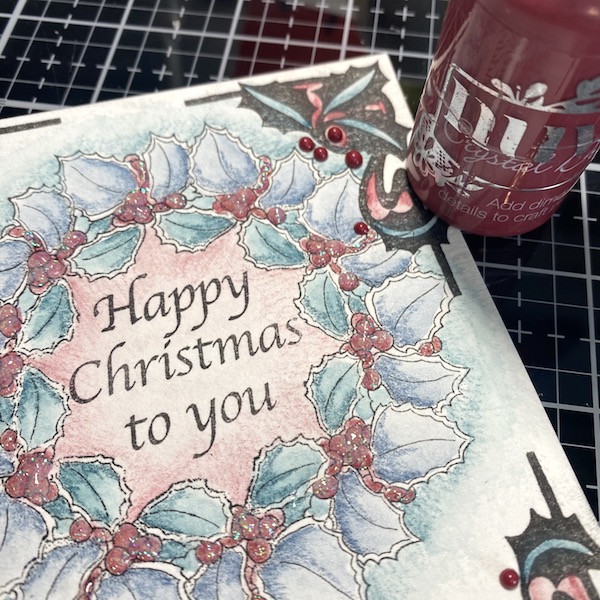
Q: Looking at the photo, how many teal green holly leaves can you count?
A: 10